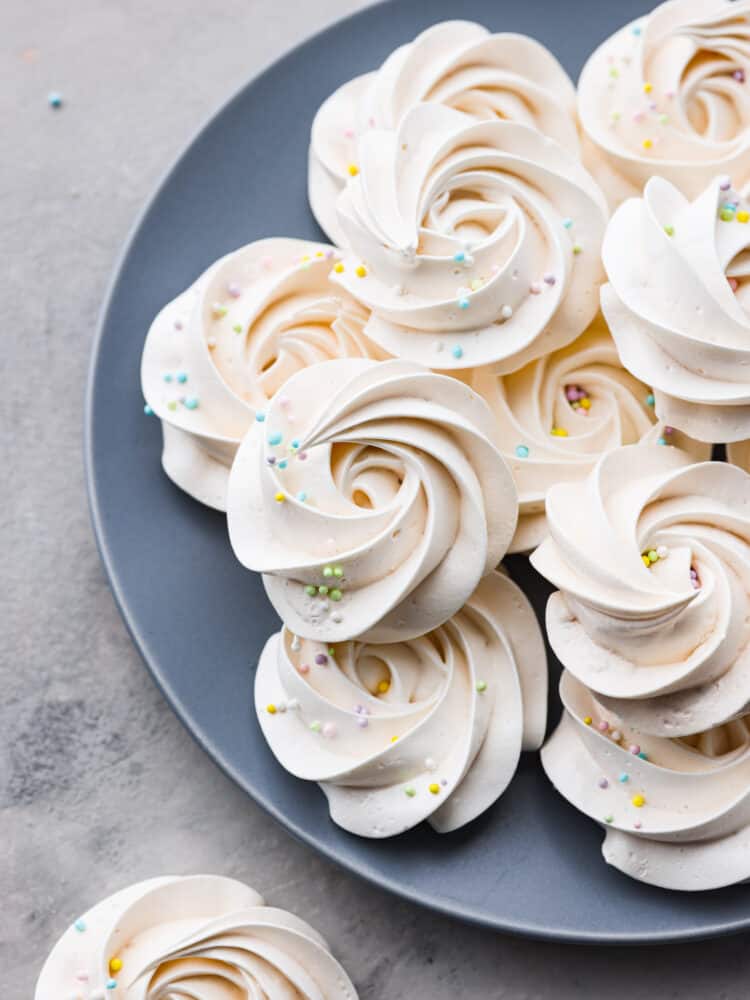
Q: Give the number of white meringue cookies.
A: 11